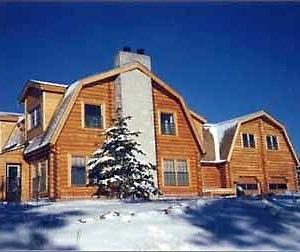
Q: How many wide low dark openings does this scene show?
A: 2